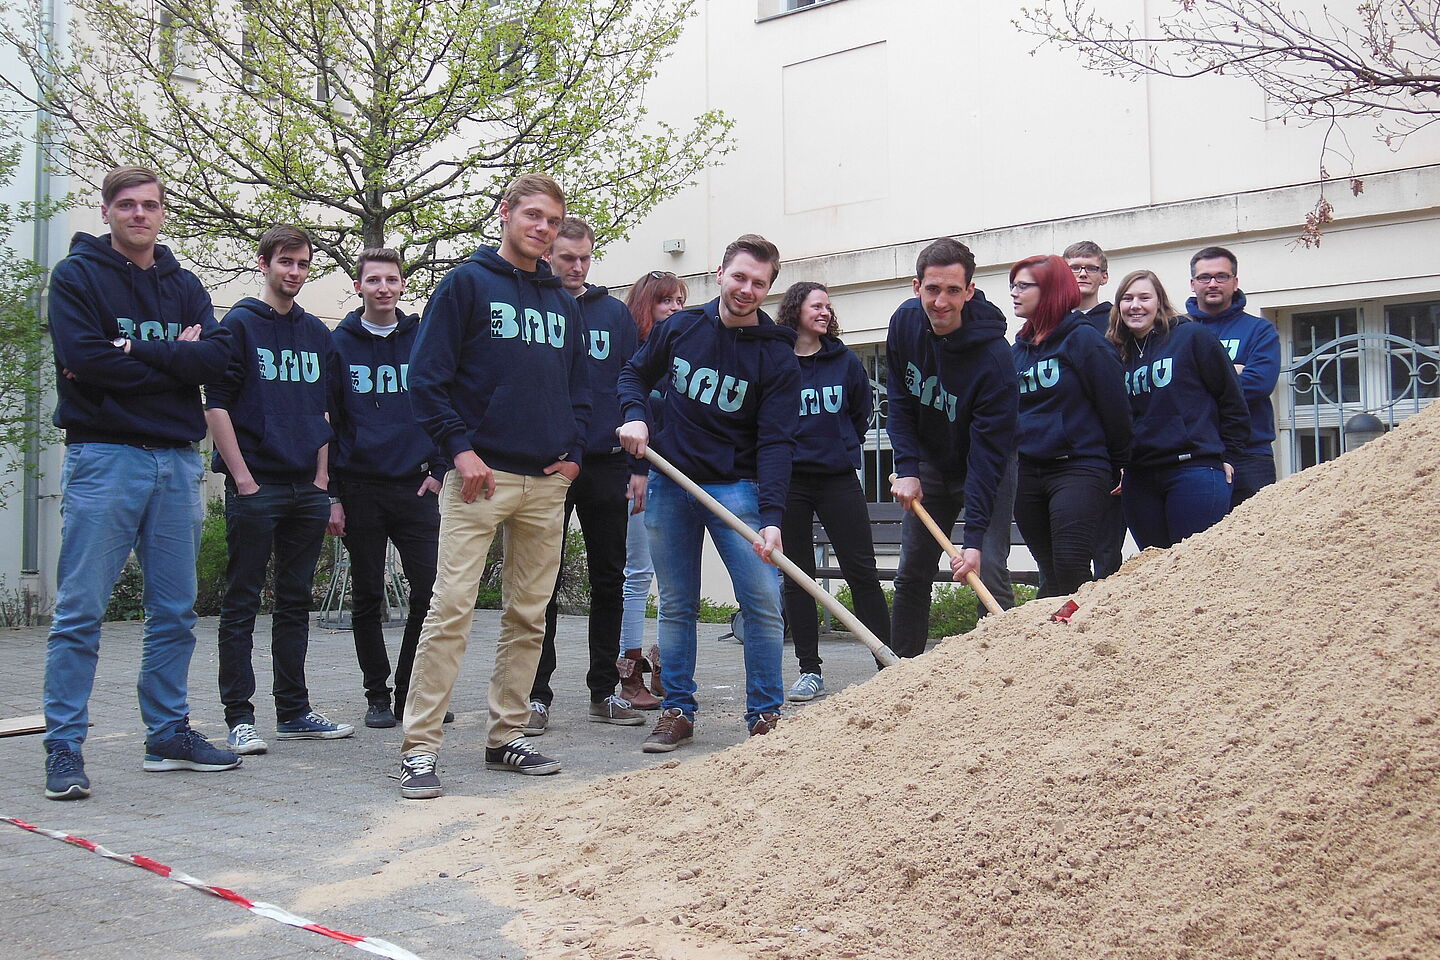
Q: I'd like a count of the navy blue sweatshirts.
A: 13